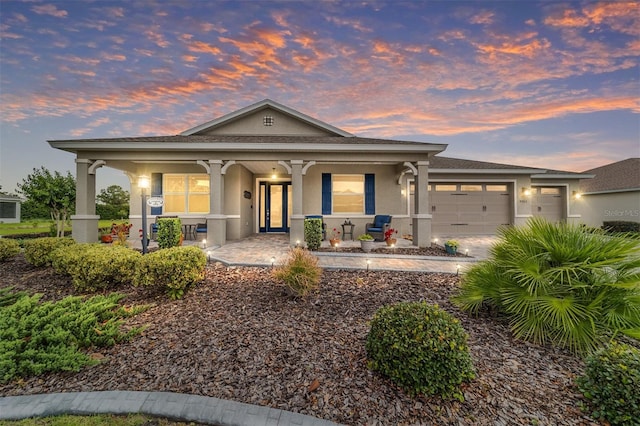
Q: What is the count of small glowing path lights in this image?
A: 10